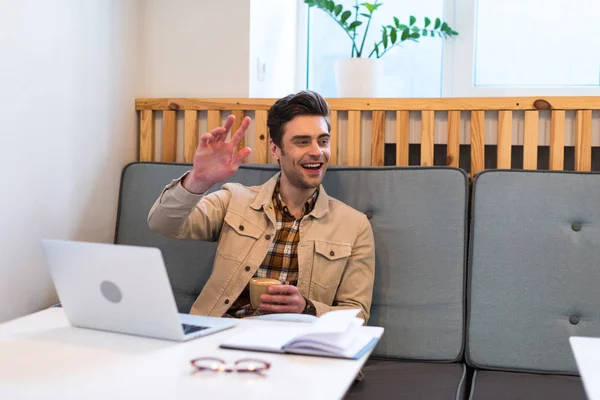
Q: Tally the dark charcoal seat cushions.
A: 2